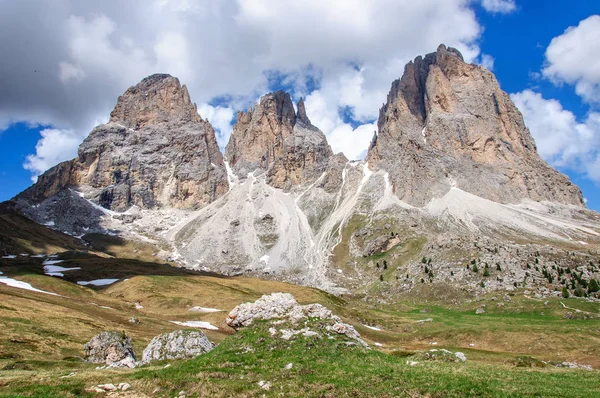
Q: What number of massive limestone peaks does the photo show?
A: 3